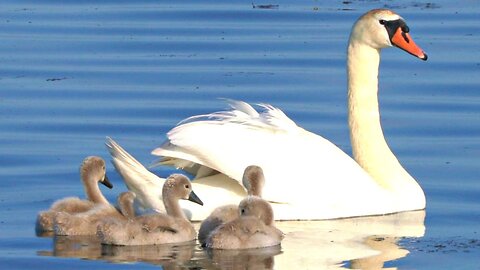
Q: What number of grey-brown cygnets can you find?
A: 5